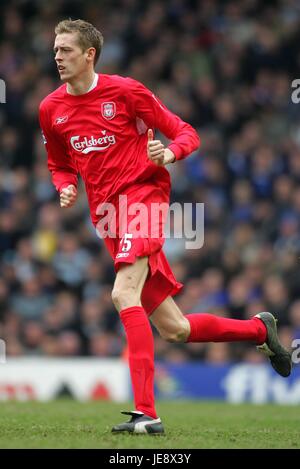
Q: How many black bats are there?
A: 0